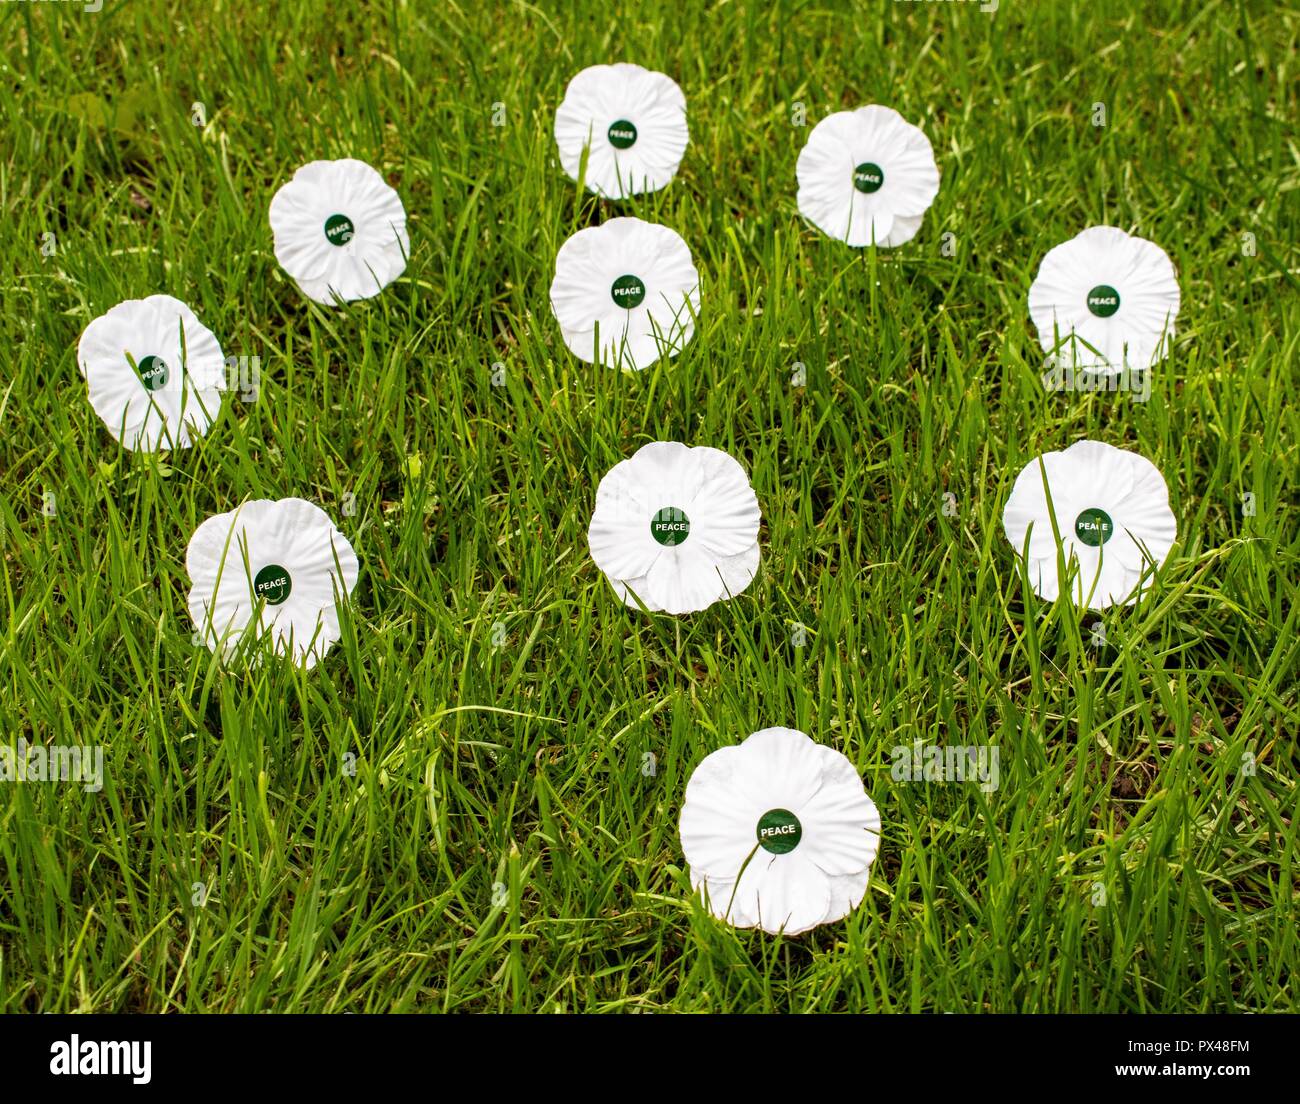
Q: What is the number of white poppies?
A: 10